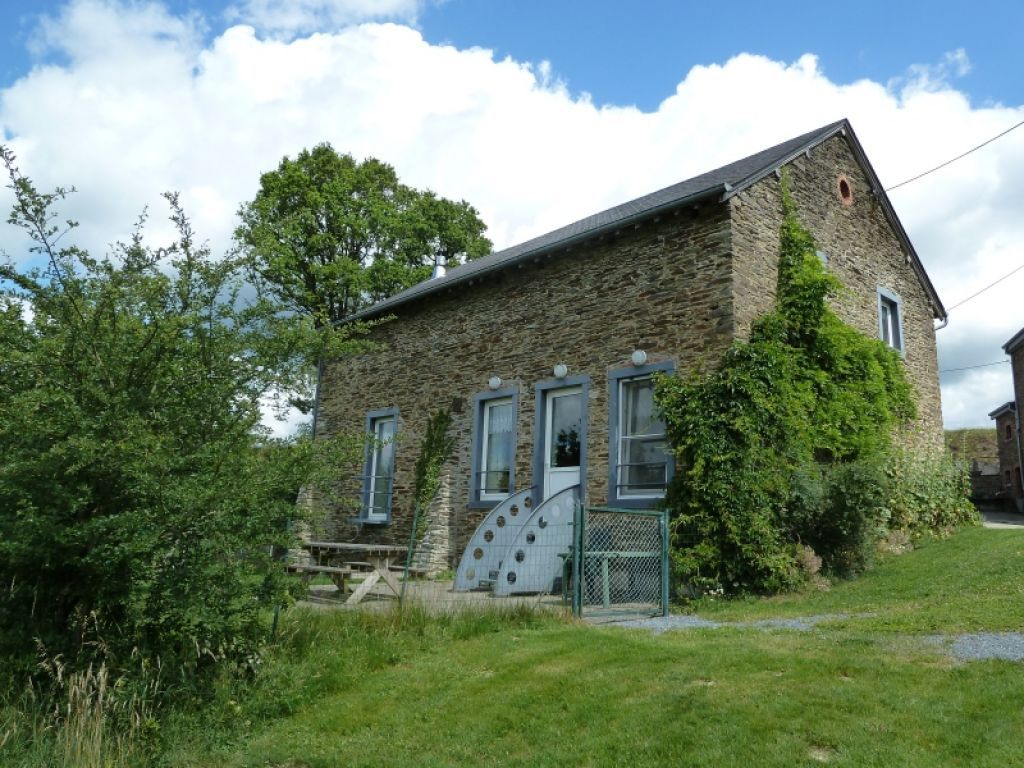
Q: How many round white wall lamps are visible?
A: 3